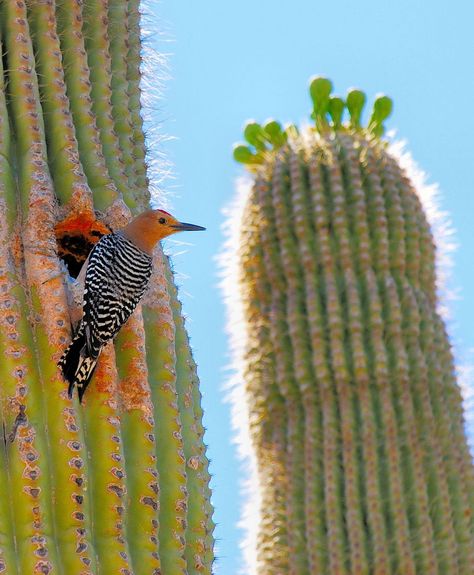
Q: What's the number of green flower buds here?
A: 7